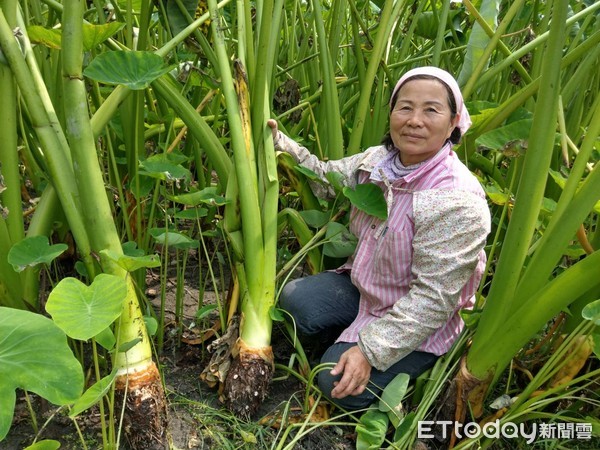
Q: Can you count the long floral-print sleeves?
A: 2